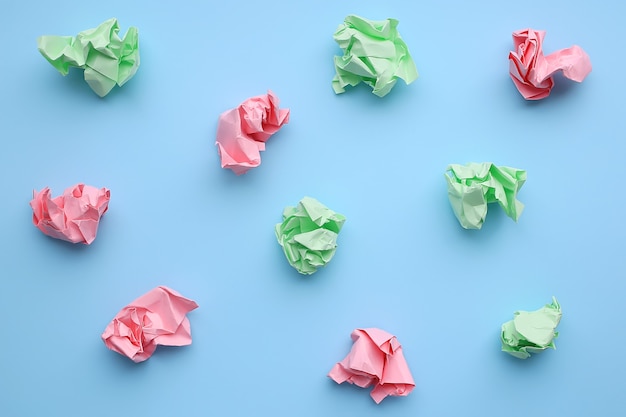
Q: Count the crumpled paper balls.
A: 10